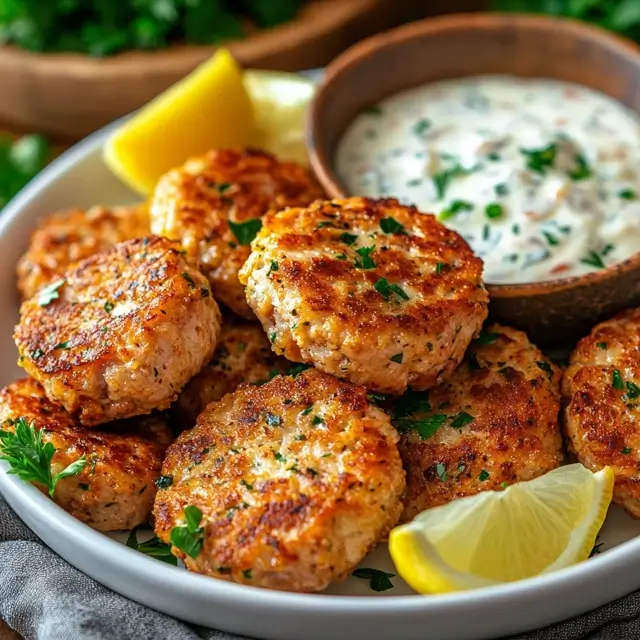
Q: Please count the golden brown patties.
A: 9